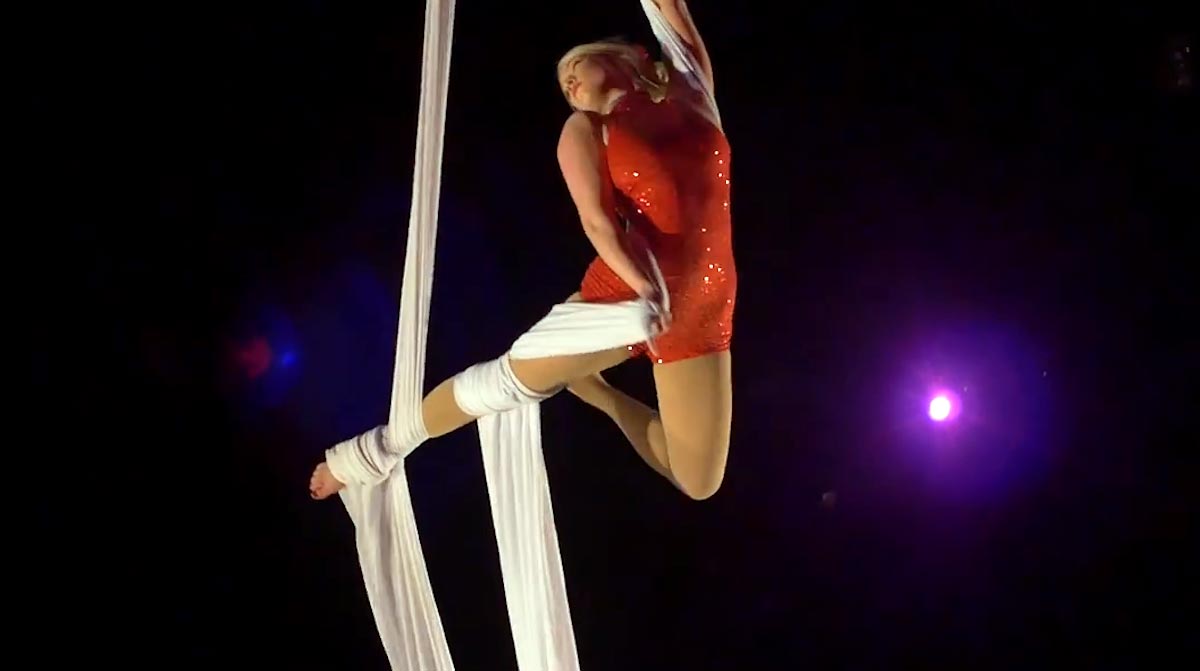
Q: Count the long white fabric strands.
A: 2